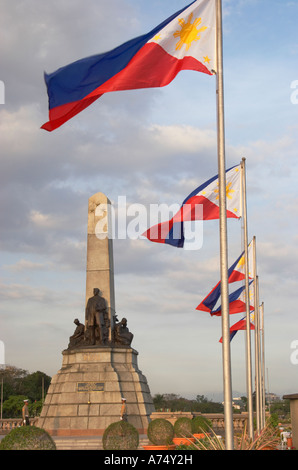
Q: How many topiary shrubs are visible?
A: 5